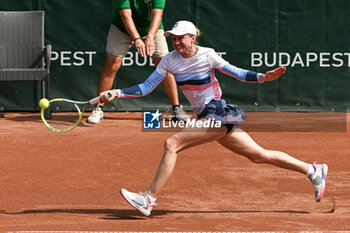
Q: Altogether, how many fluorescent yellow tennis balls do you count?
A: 1